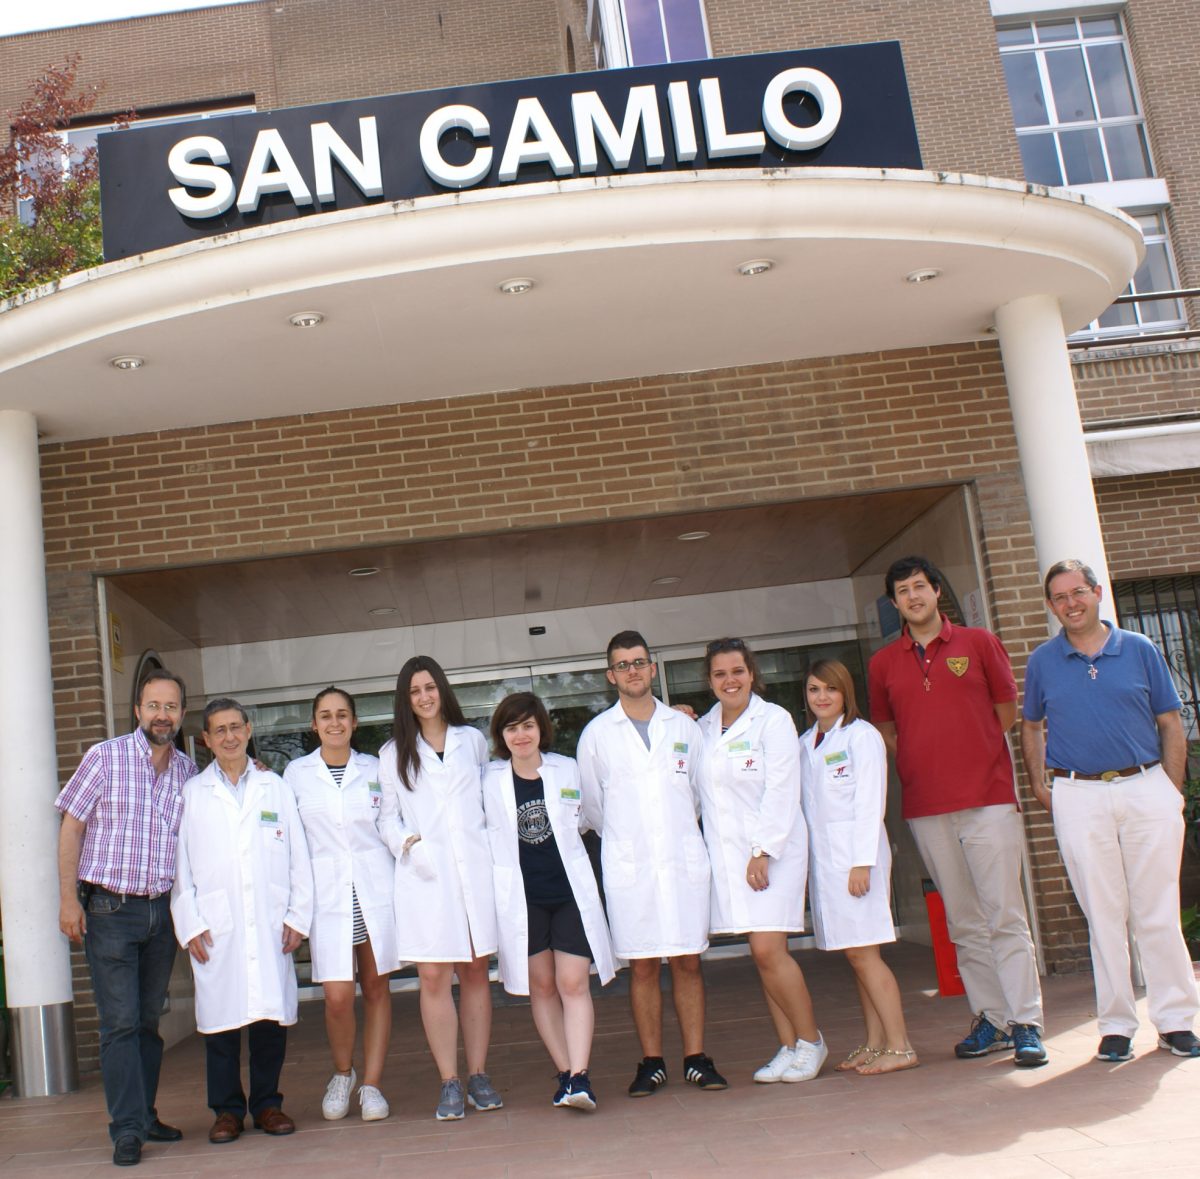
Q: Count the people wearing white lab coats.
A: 7